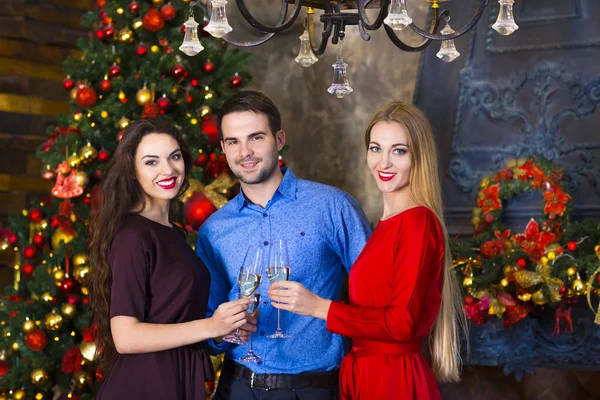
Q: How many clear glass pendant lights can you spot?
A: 7